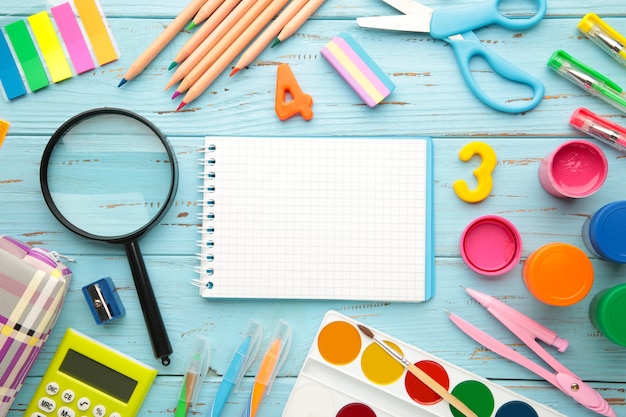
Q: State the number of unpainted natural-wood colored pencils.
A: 8